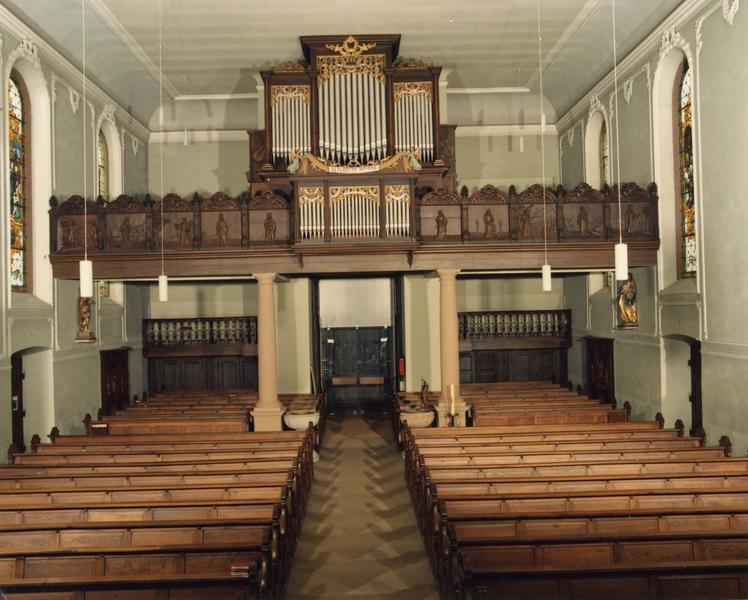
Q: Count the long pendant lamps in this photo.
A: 4